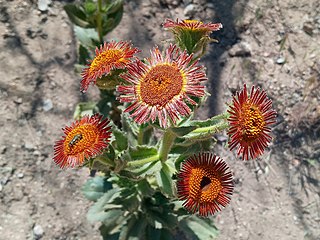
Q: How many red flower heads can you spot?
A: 6